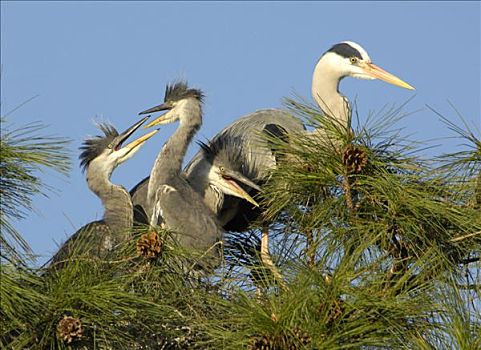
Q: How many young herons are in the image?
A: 3